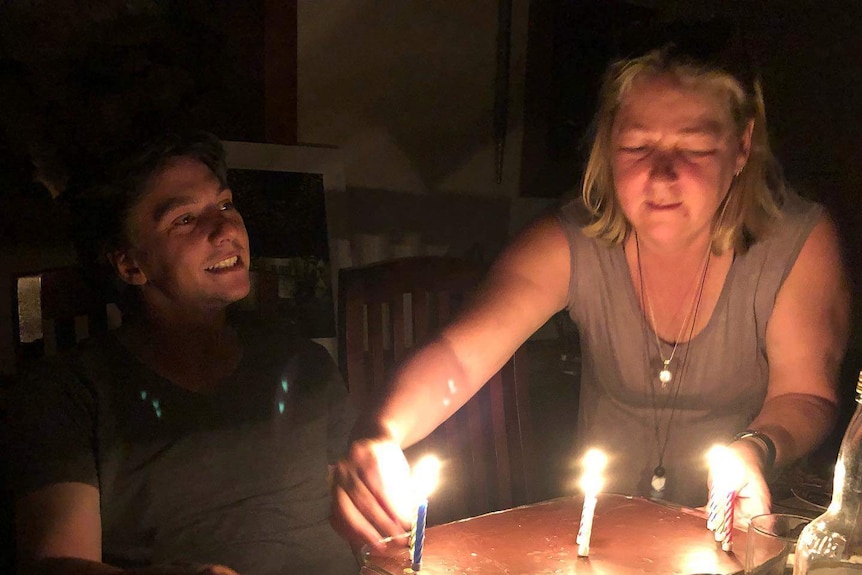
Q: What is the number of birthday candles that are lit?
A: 7